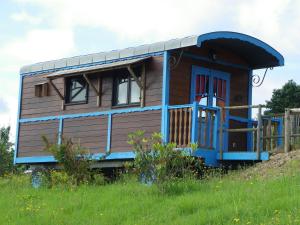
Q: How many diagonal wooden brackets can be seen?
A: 3